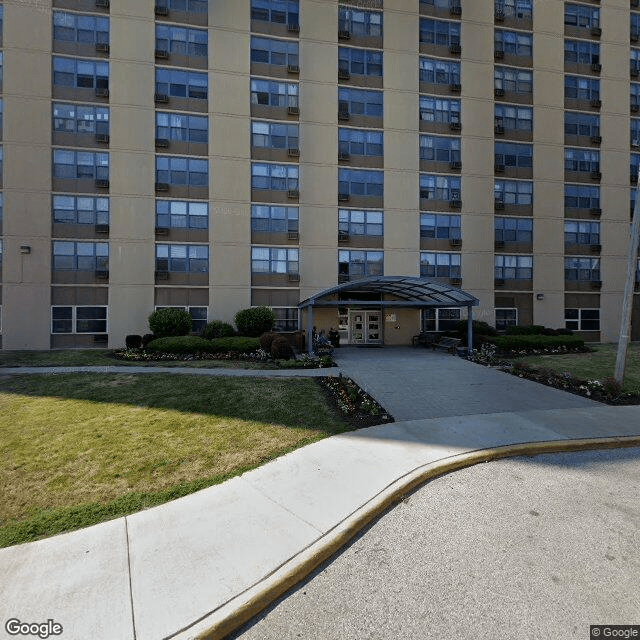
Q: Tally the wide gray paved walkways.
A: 1